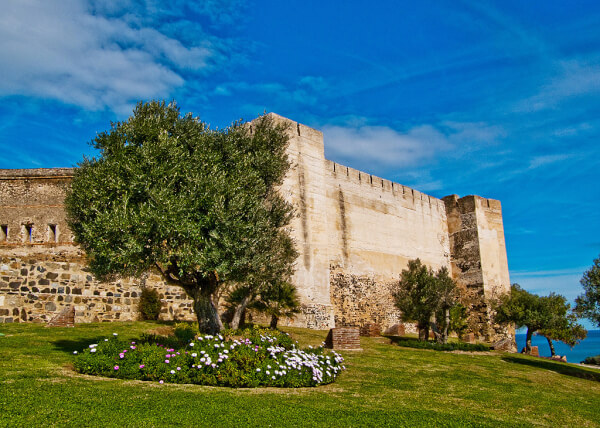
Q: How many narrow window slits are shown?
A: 3